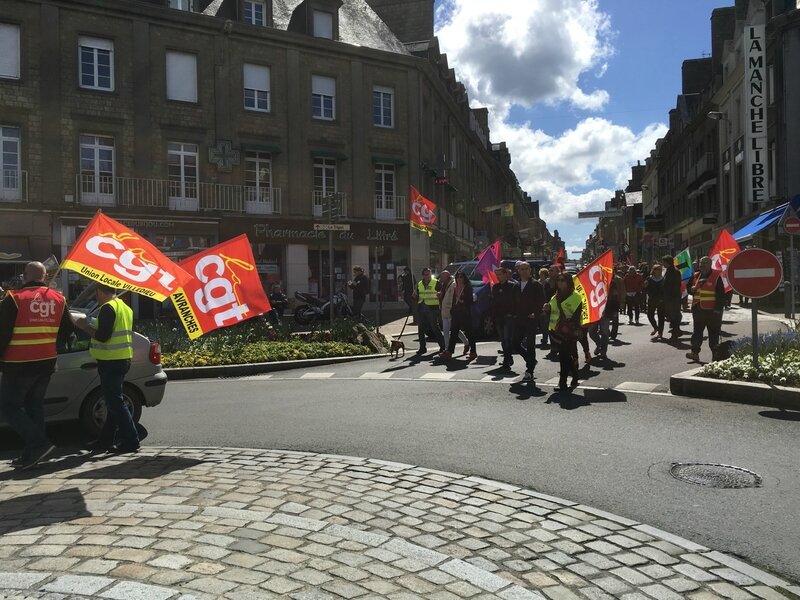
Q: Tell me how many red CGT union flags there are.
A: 5